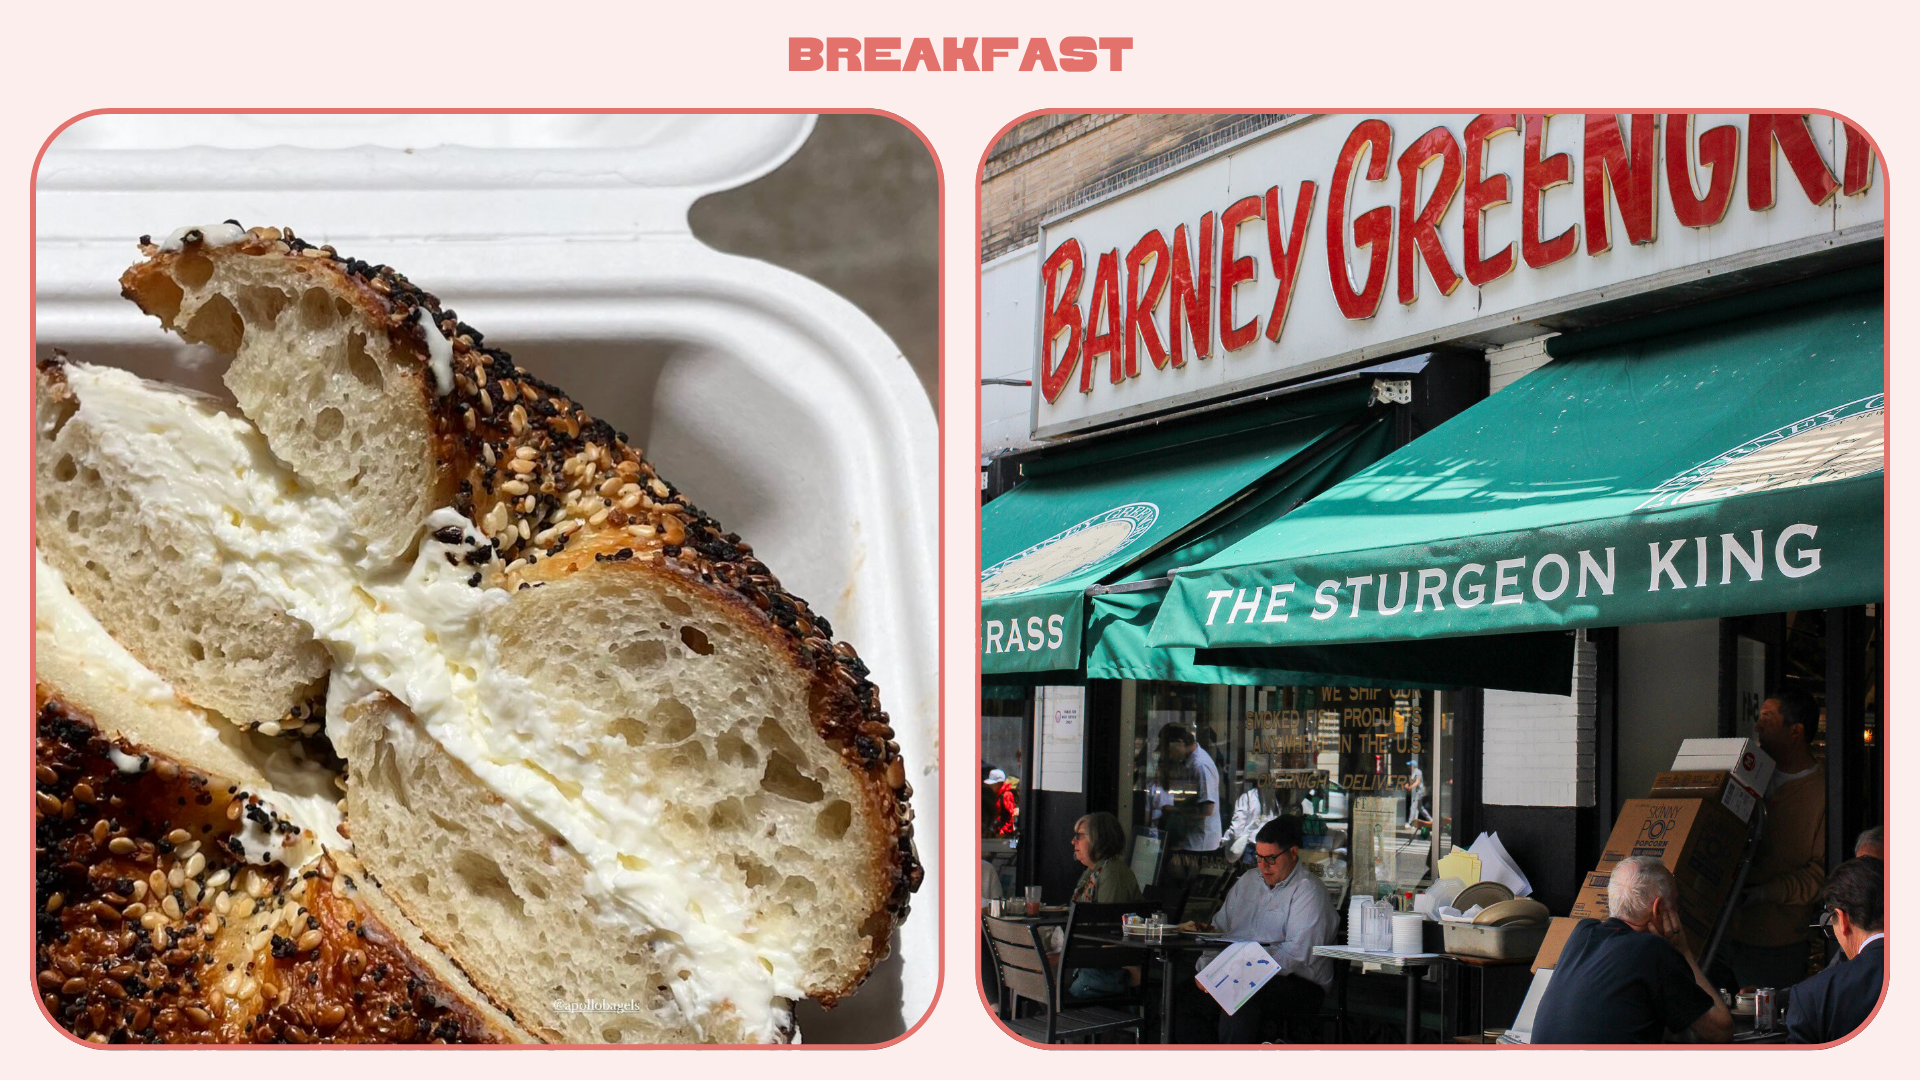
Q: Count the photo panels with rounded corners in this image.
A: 2